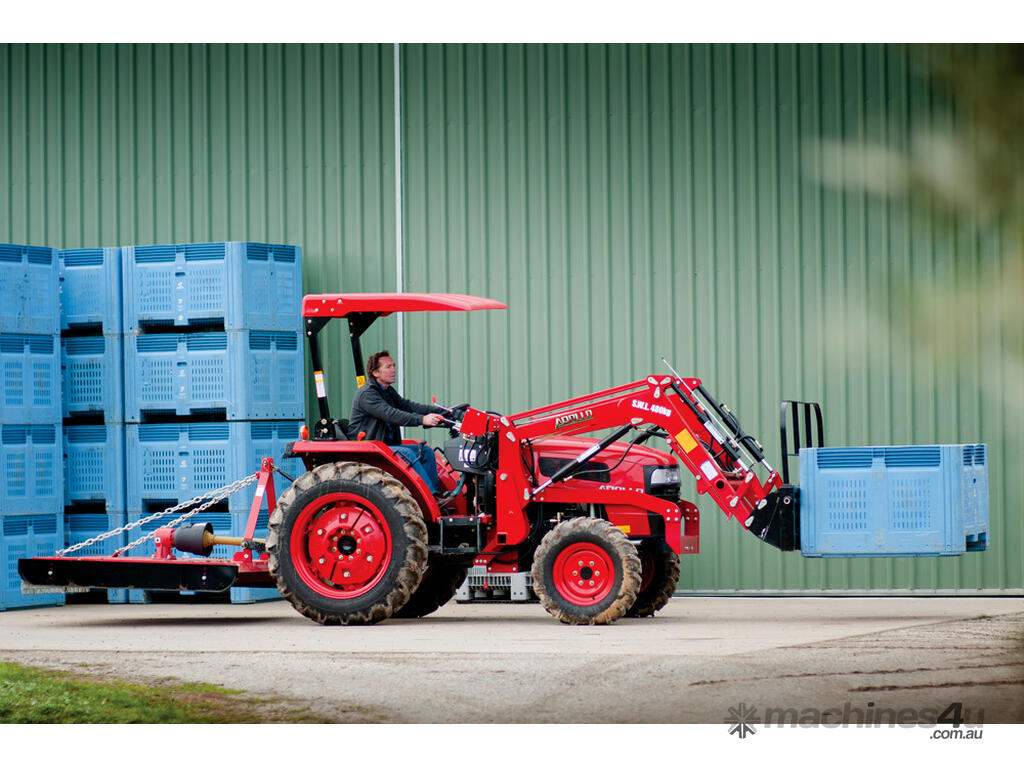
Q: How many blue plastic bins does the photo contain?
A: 13